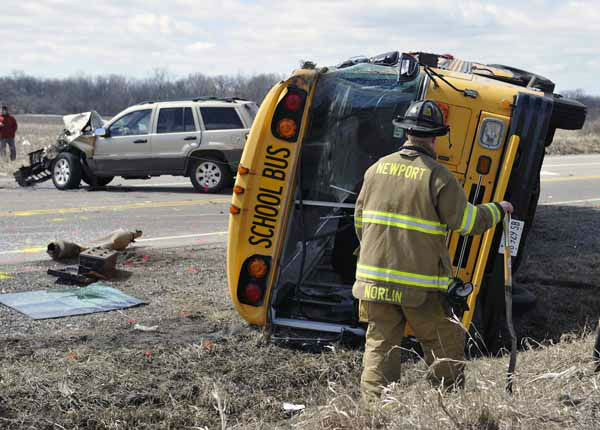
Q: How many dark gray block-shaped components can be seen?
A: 1